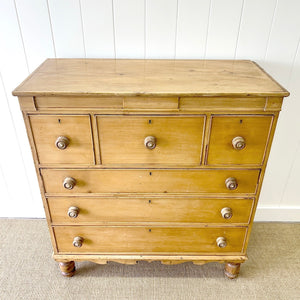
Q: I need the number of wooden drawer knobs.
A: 9